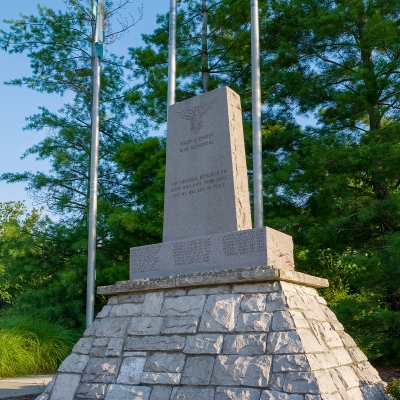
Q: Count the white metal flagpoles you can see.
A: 3